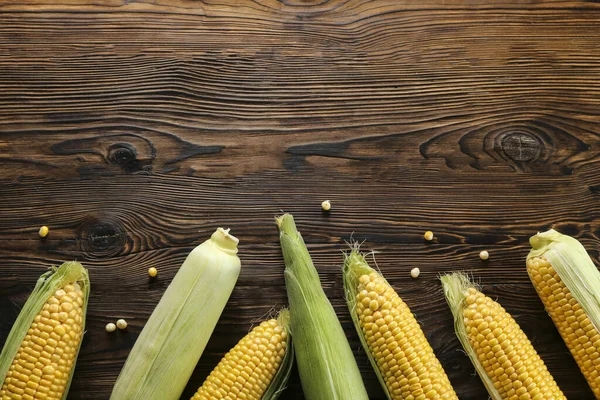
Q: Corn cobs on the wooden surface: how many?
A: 7